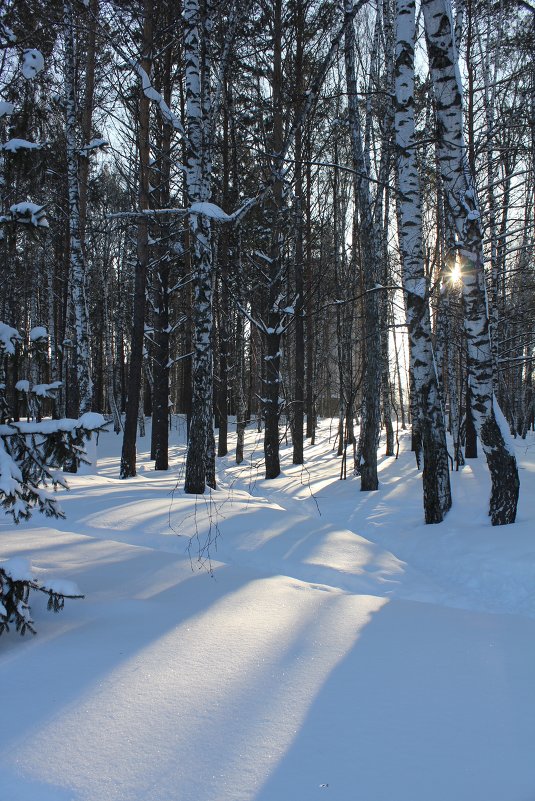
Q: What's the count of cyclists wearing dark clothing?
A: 0